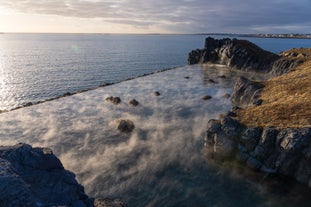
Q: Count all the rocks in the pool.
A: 9